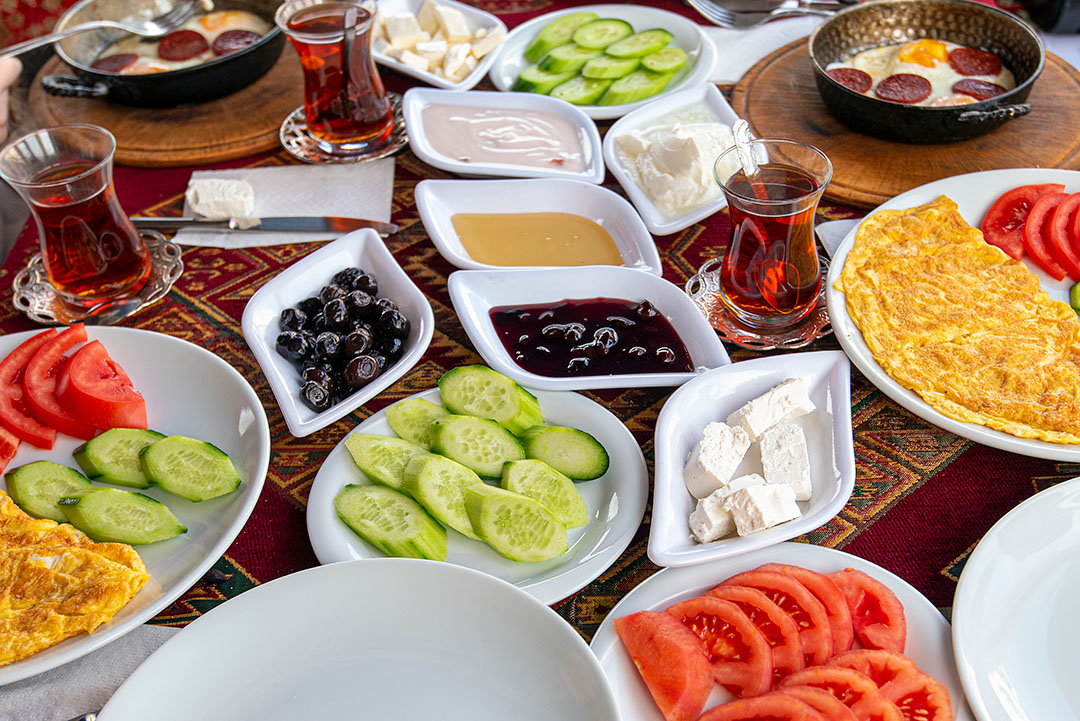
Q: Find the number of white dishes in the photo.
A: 14